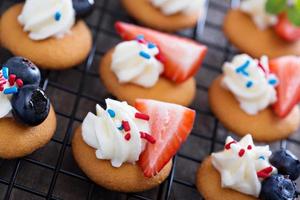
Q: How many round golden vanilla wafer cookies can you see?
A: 8